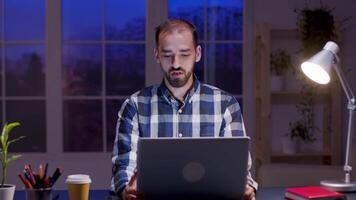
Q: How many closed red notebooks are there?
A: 1